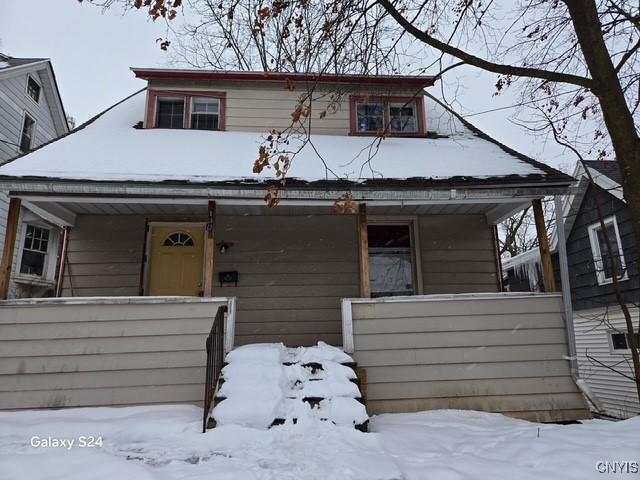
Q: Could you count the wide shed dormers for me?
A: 1